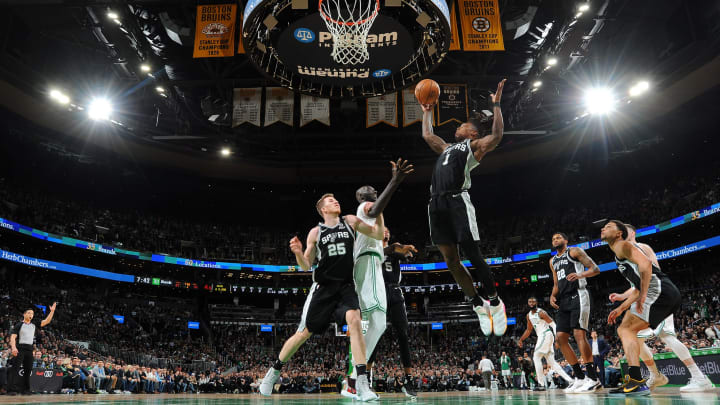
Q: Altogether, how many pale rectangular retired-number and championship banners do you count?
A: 5